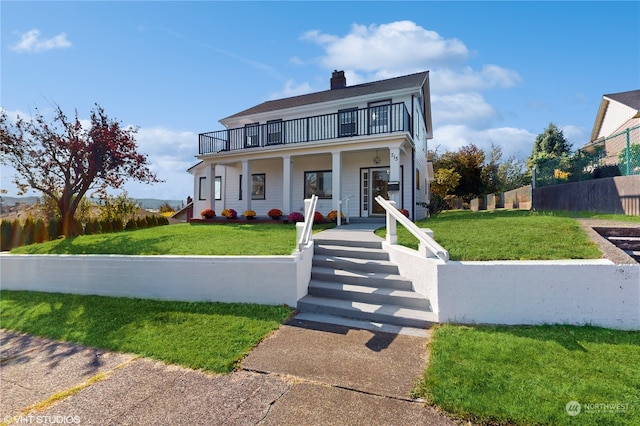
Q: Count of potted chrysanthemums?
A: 8